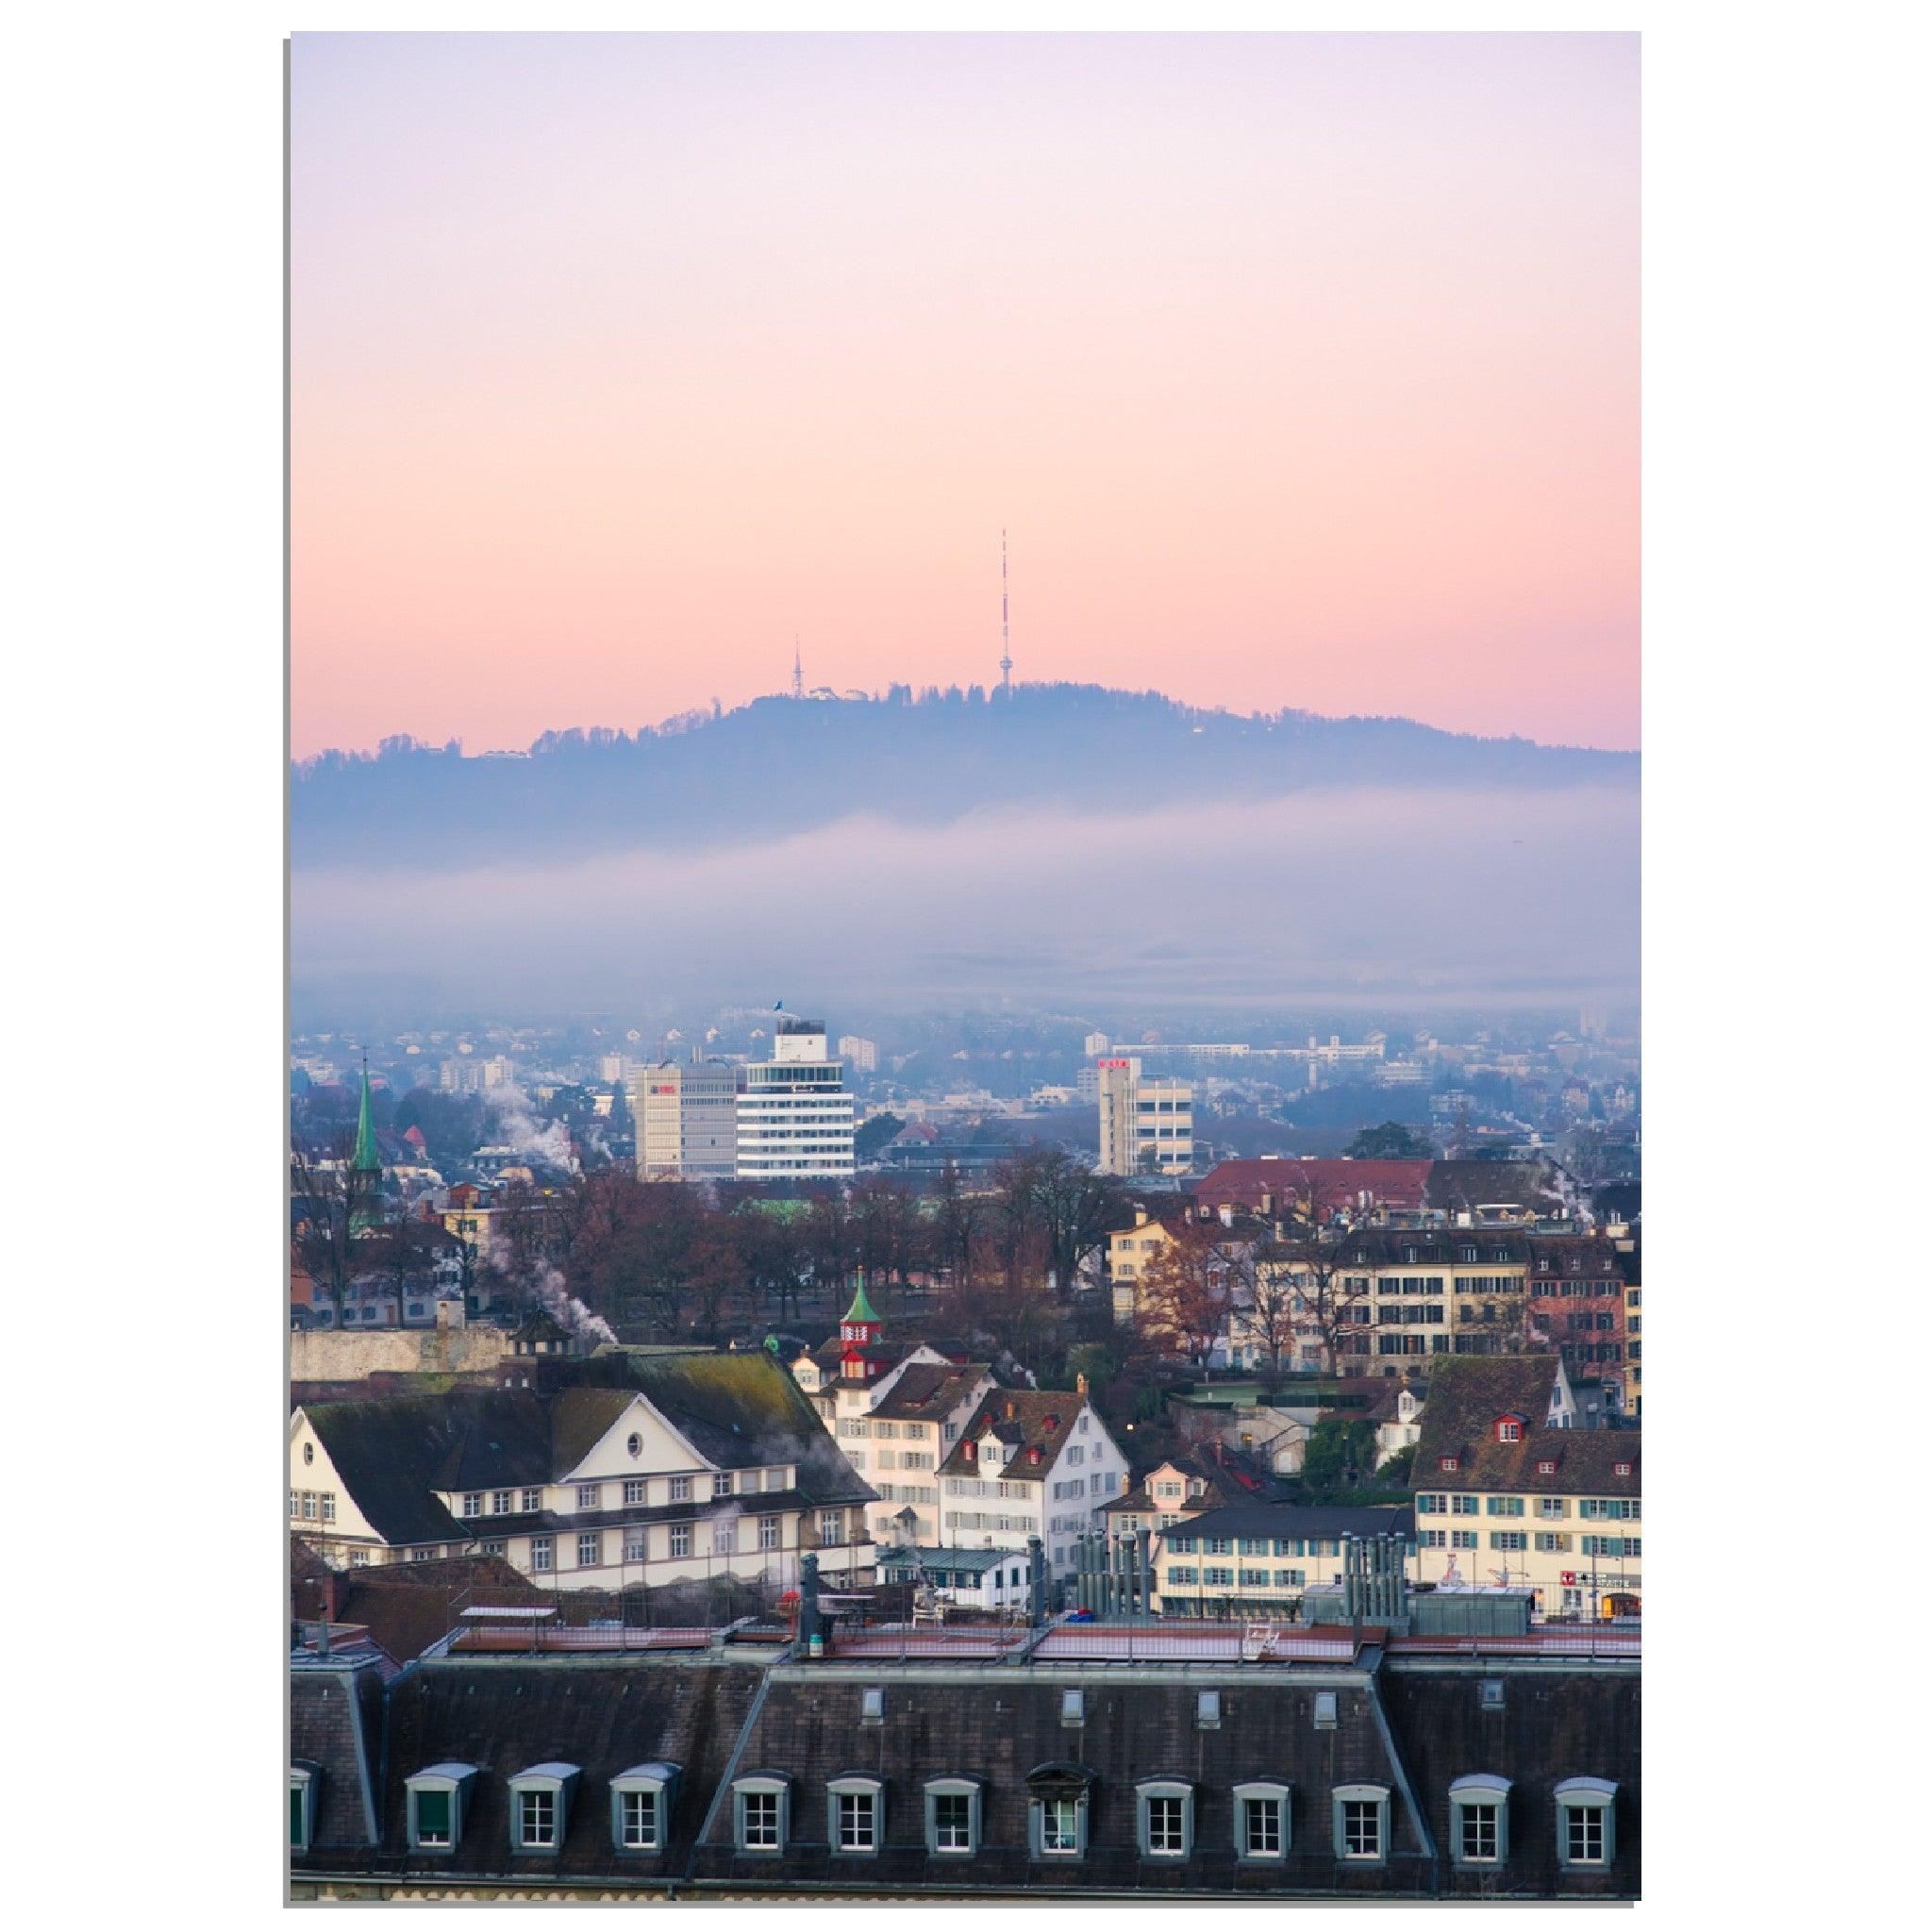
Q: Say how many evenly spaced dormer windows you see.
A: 13